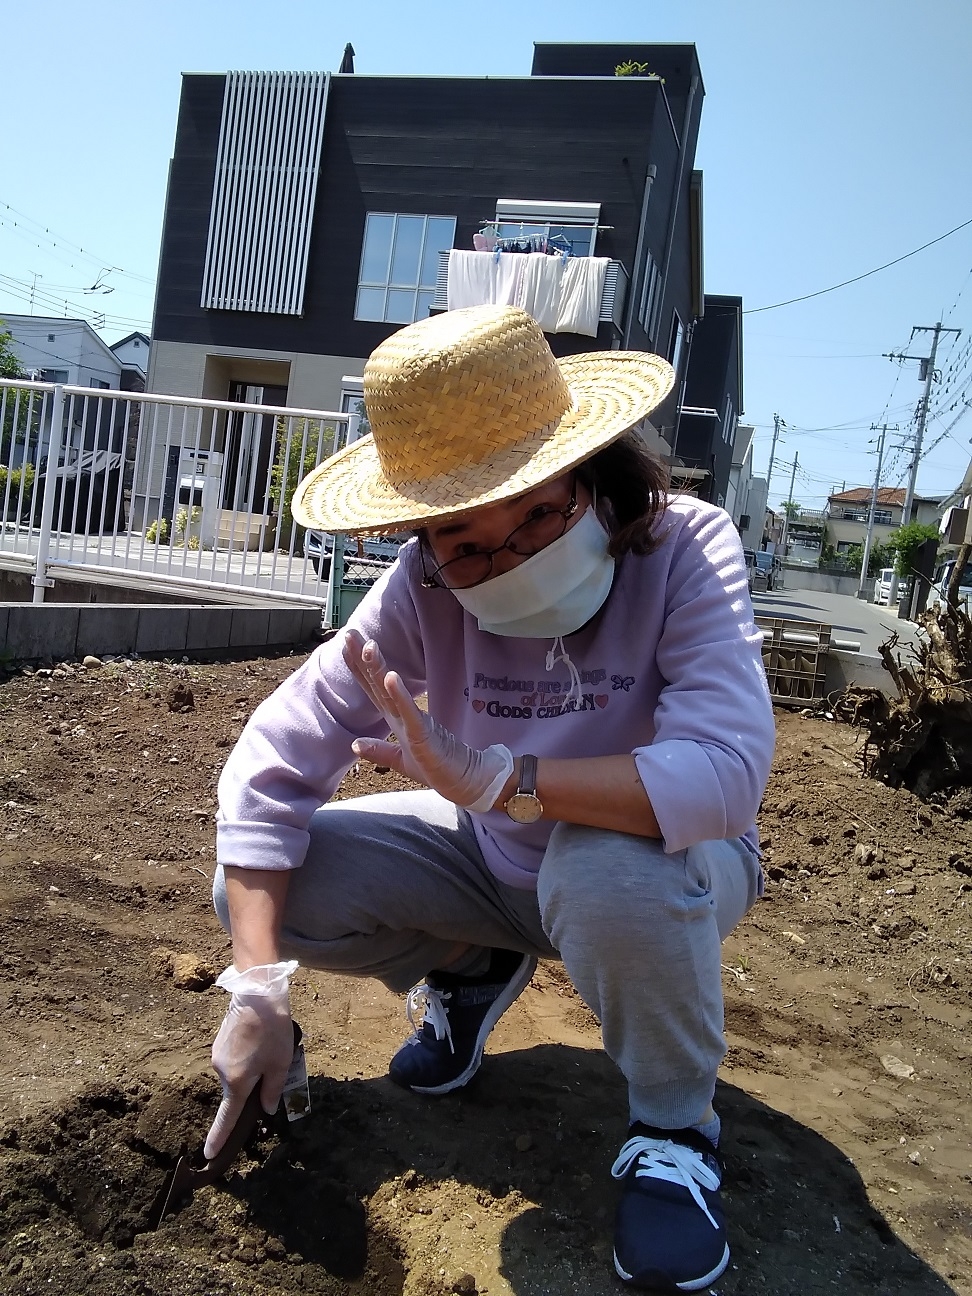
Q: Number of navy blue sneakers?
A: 2